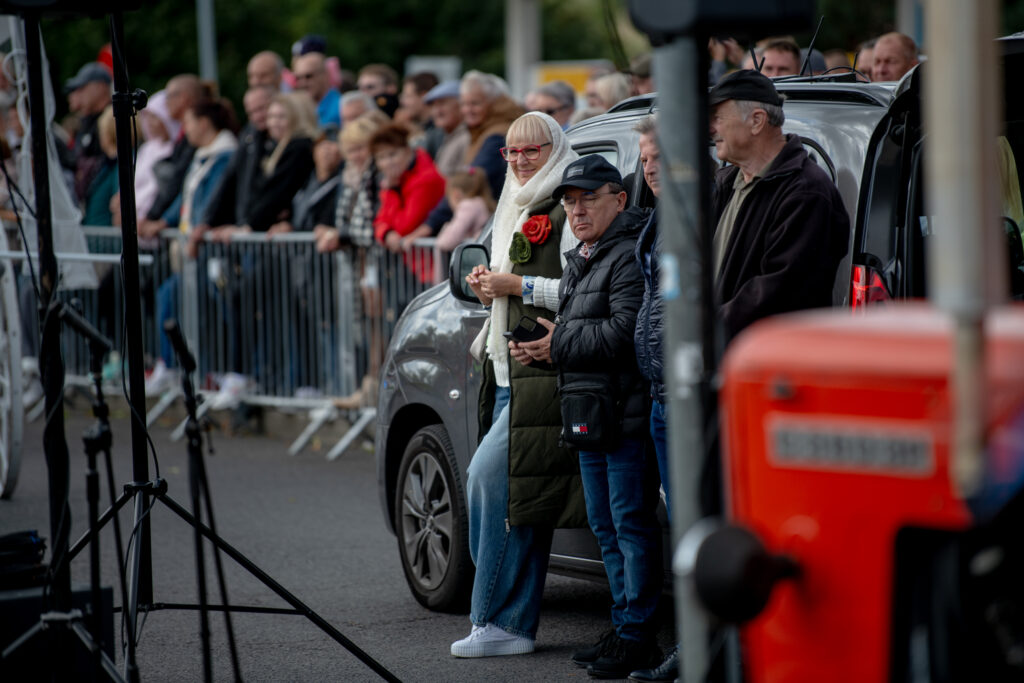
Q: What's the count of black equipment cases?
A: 1